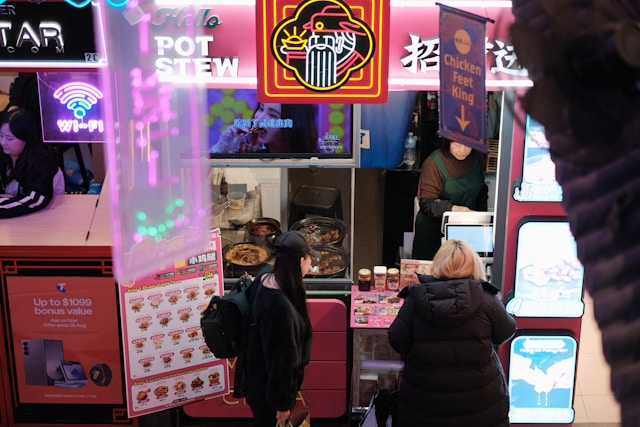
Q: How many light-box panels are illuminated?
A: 3